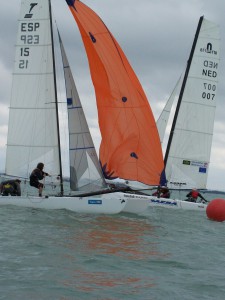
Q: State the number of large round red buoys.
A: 1